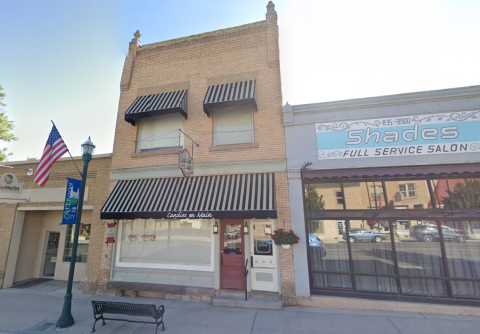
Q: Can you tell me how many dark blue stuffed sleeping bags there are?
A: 0